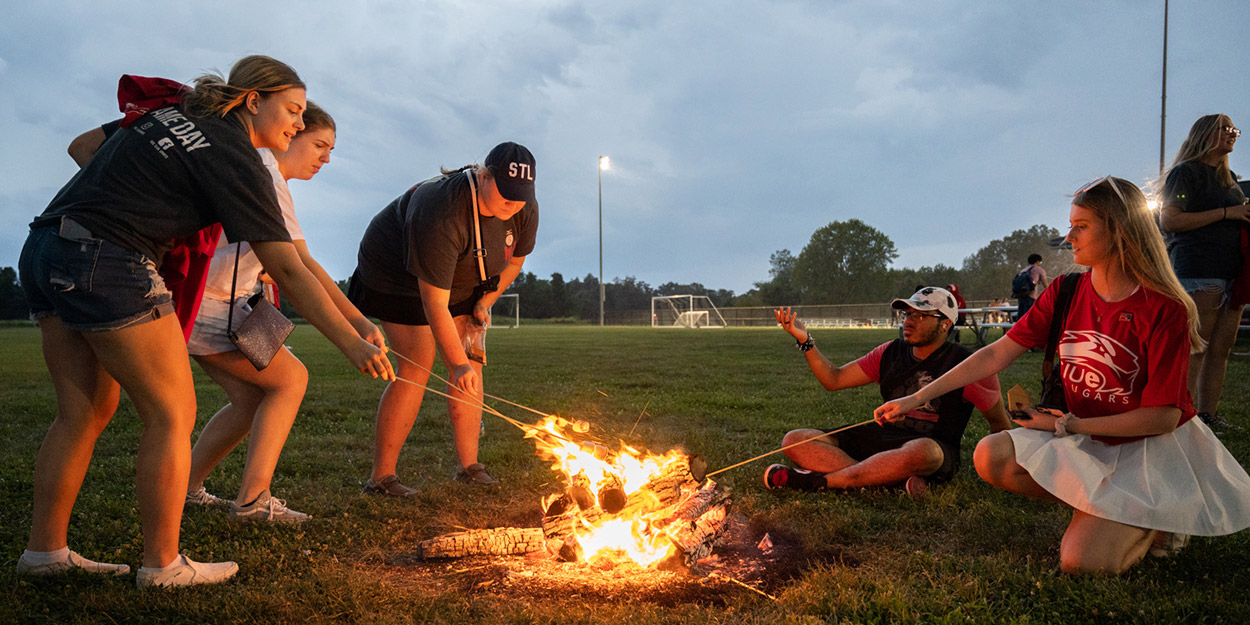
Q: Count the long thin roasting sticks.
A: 4